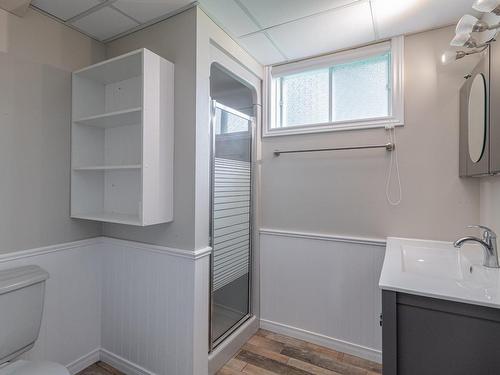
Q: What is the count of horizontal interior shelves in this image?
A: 2